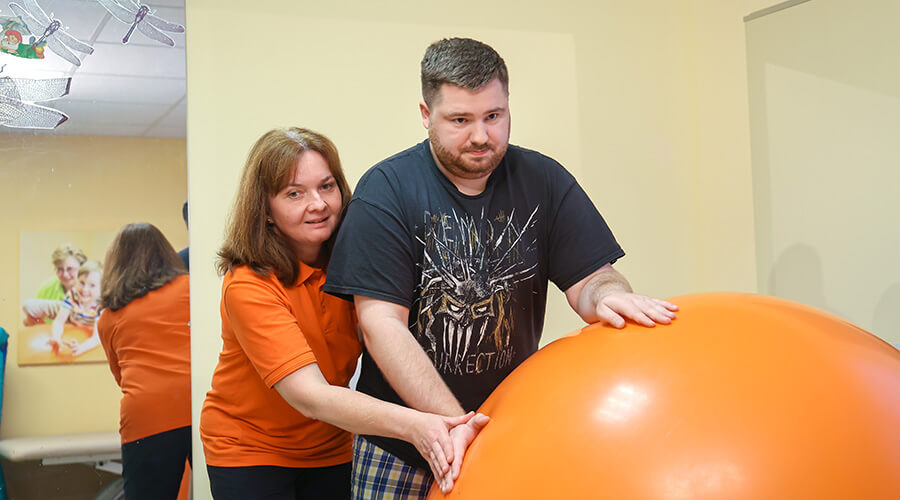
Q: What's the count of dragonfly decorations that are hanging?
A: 3